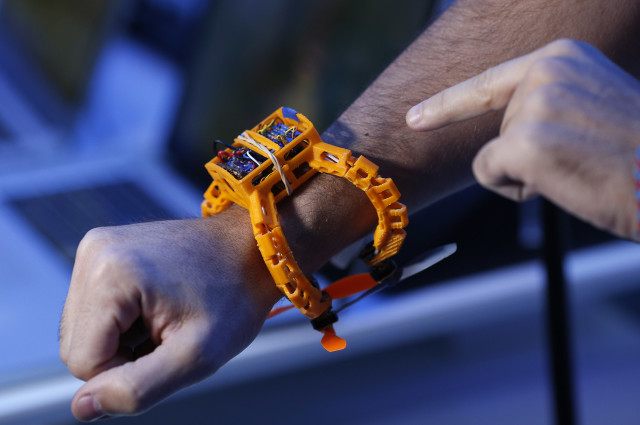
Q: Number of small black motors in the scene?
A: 2